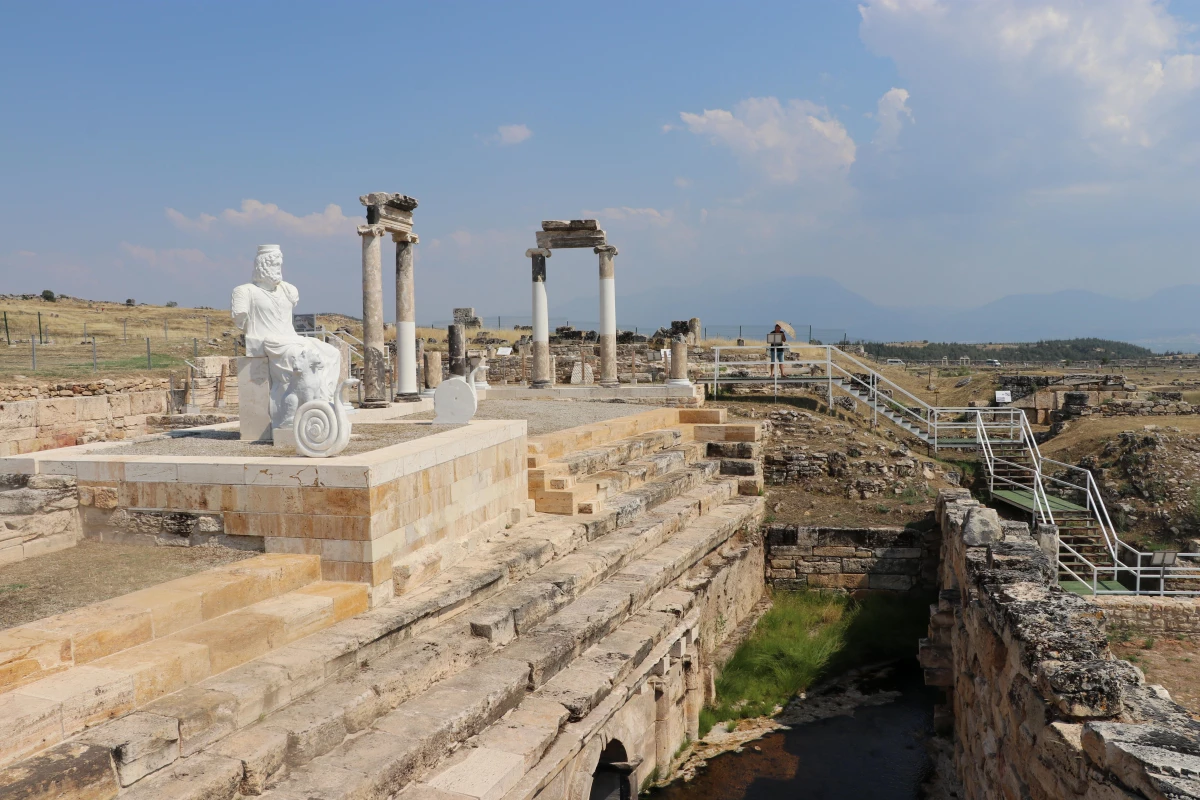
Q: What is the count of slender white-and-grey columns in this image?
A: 4